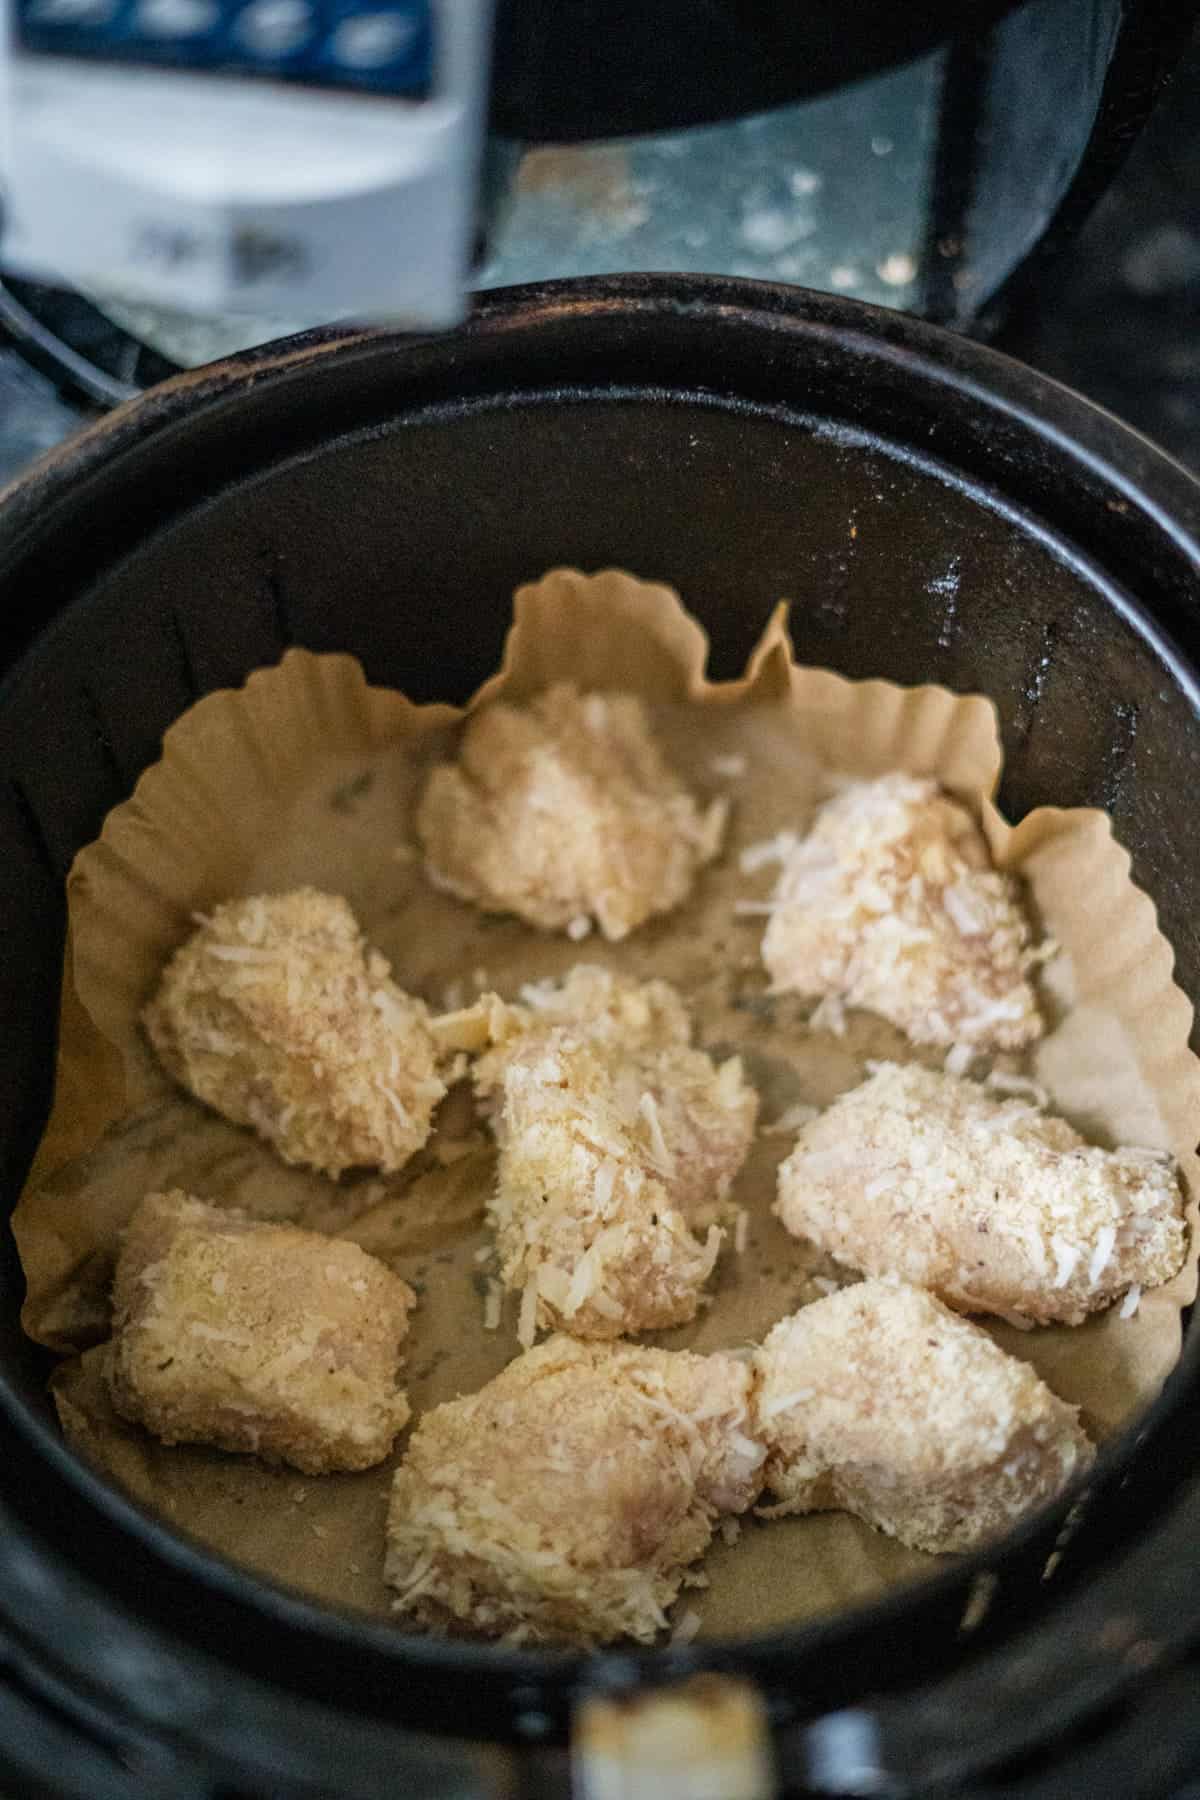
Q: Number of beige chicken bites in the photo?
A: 8